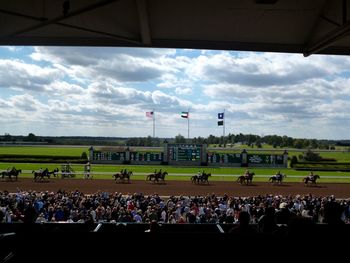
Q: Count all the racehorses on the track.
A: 8